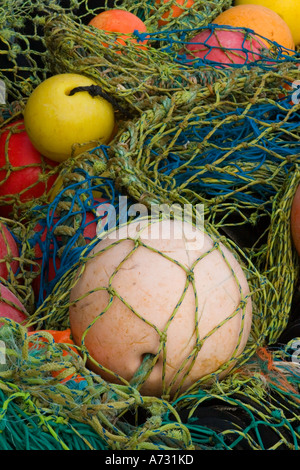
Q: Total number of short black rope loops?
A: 1